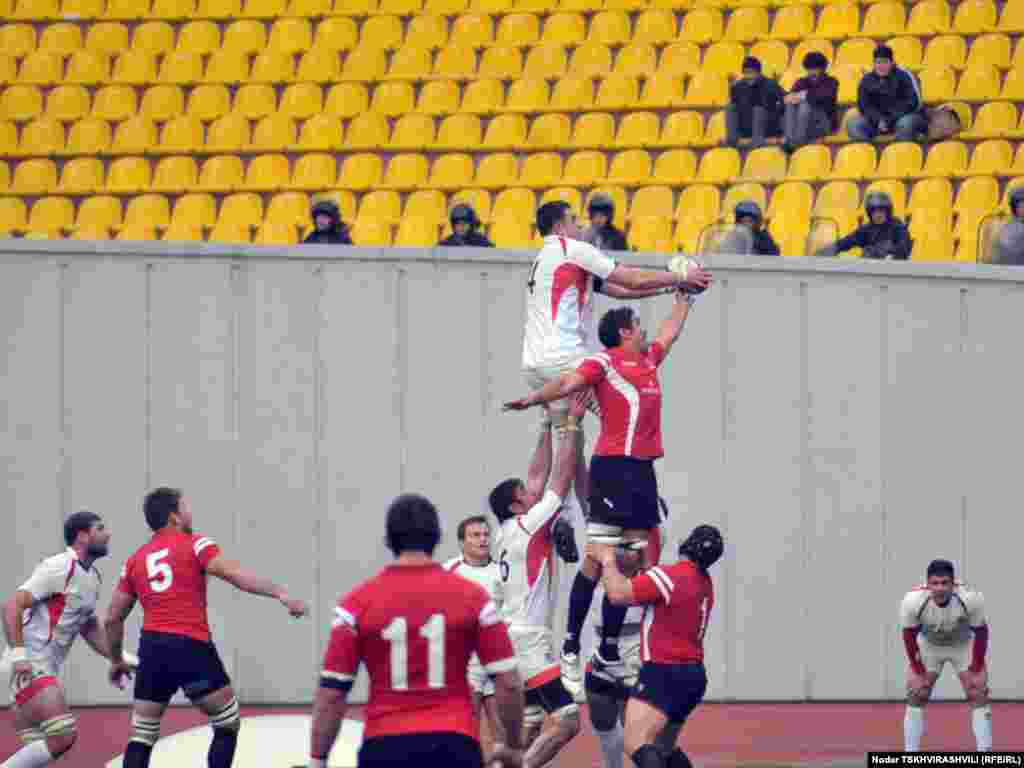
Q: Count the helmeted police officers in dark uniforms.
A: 6